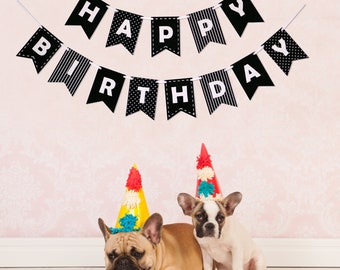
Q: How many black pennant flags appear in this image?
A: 13